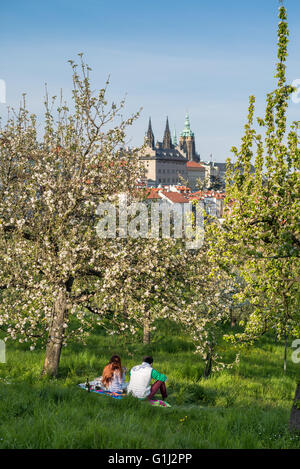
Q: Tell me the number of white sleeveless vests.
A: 1